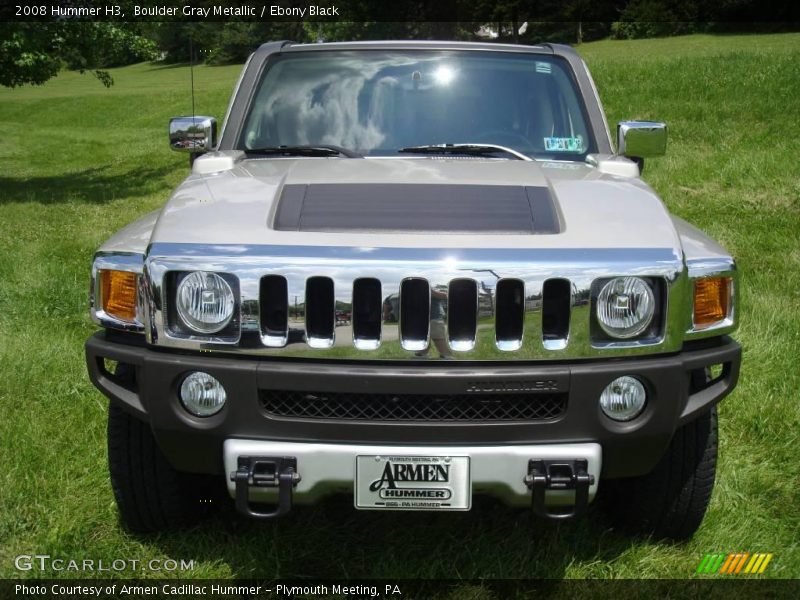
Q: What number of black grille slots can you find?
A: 7